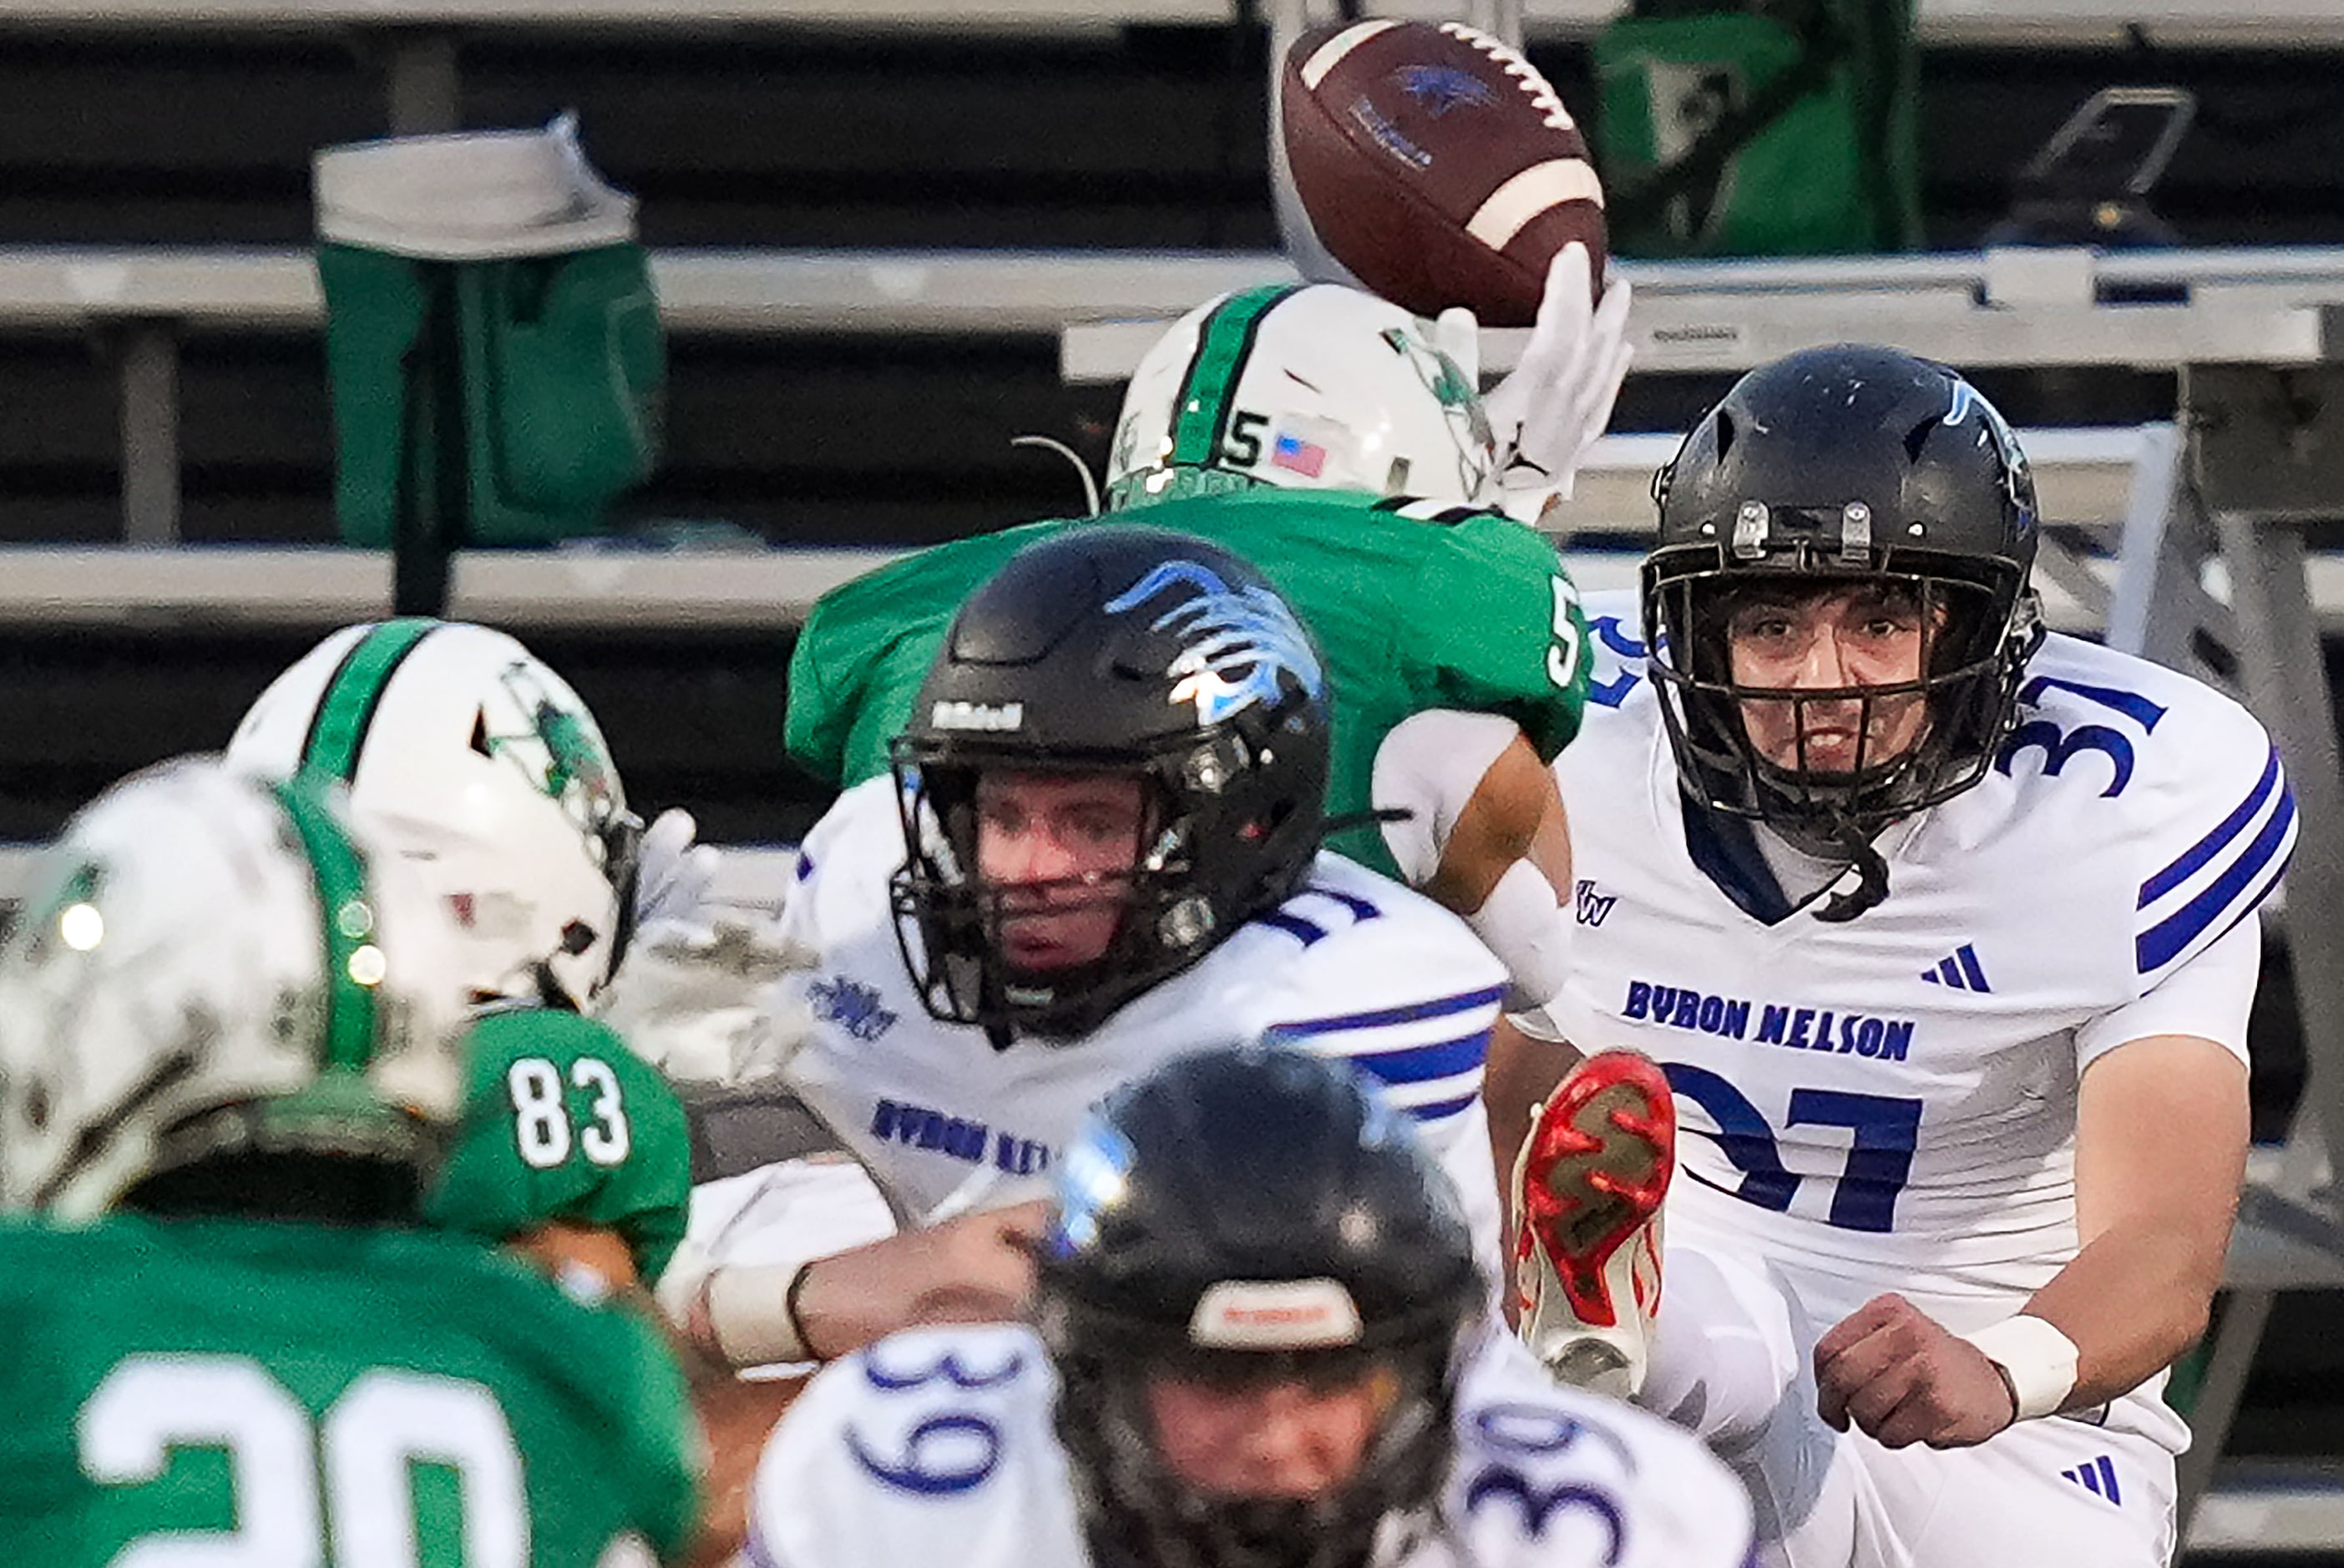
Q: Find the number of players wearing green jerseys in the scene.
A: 3